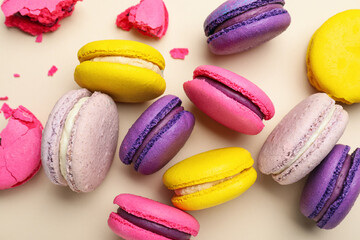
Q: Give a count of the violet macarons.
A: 3